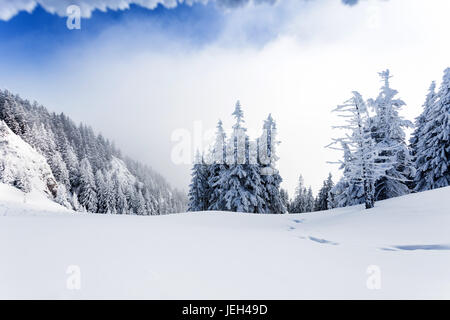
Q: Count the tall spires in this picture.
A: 0